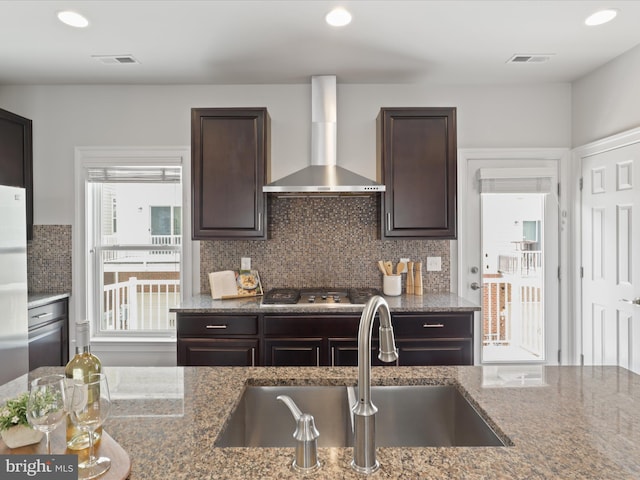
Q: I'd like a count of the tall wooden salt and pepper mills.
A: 2